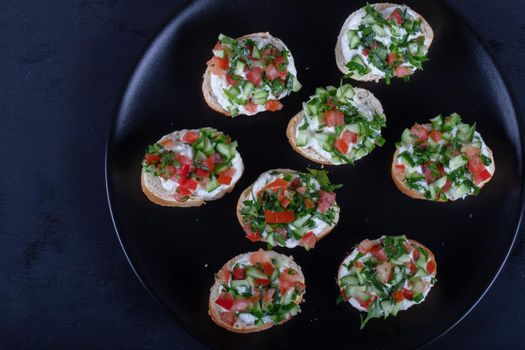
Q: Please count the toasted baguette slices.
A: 8